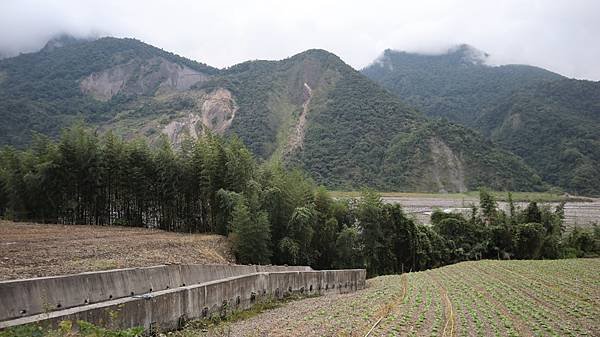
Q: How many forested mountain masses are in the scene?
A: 3